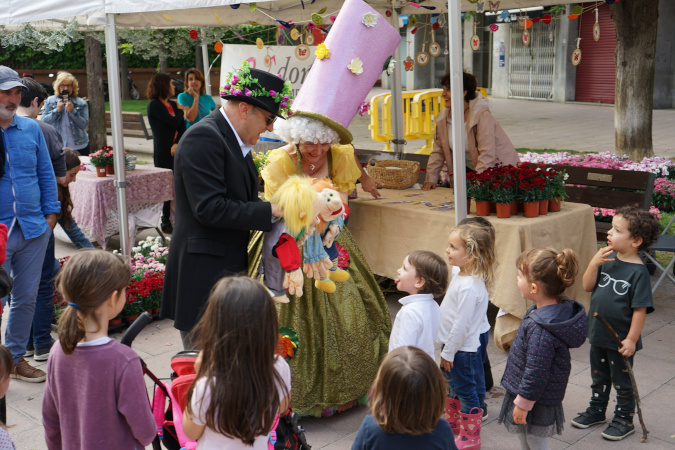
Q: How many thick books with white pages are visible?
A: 0